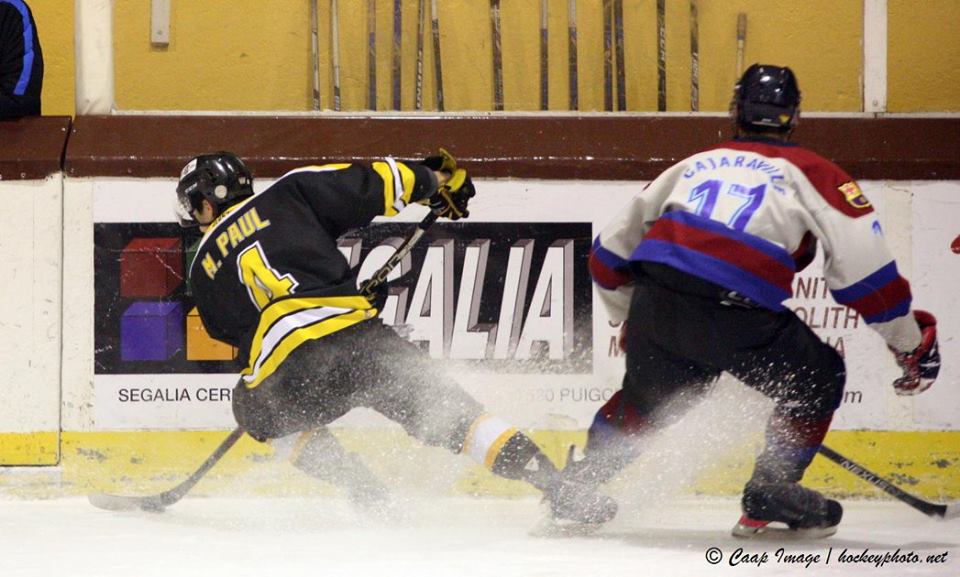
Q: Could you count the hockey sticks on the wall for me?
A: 14